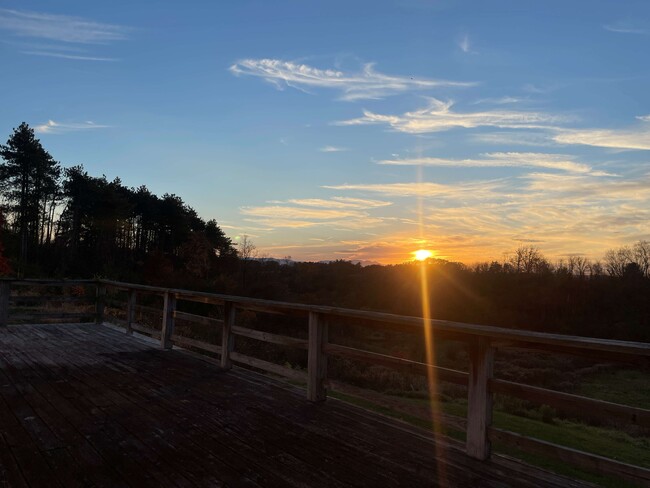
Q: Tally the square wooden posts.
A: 7